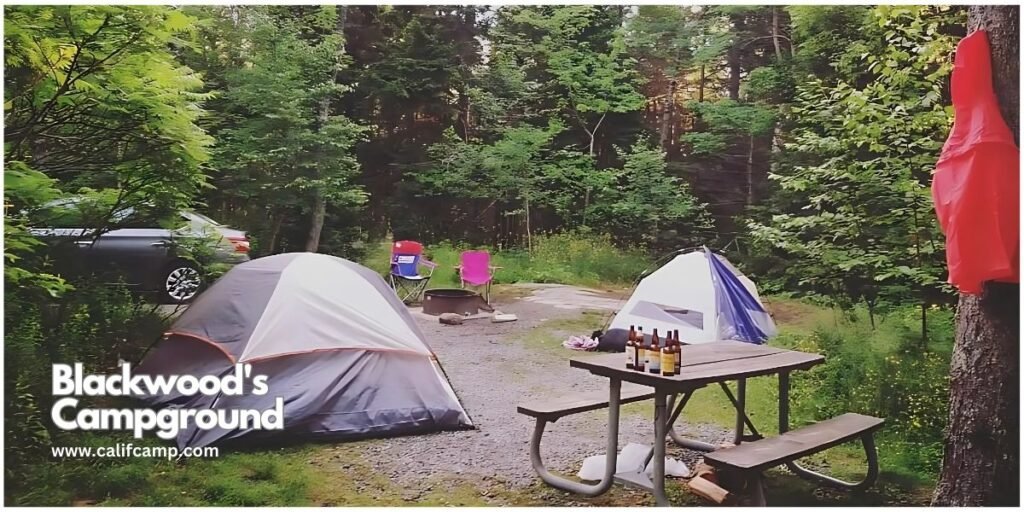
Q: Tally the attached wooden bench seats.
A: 2